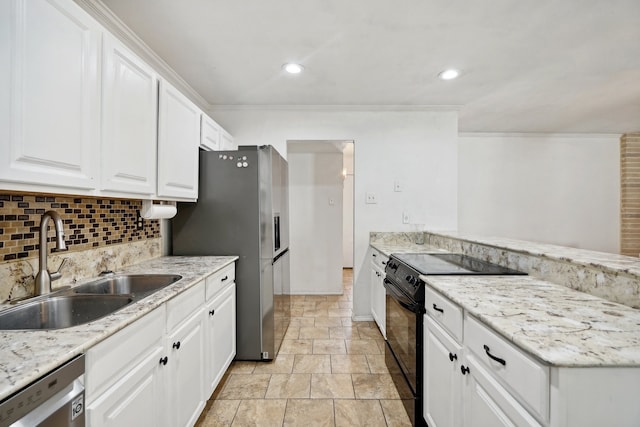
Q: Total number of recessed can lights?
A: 2